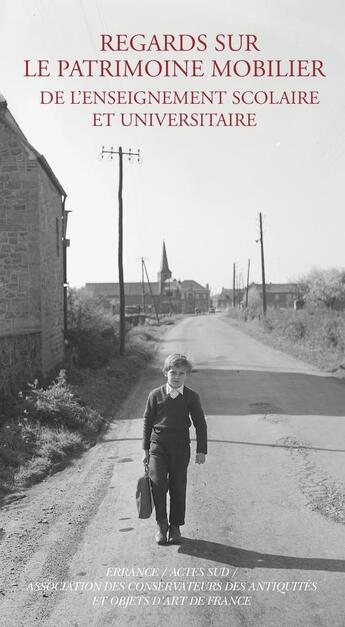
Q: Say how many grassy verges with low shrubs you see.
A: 2